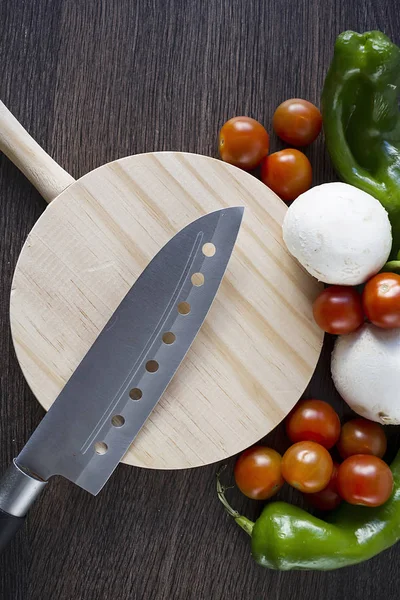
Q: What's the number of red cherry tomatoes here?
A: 11